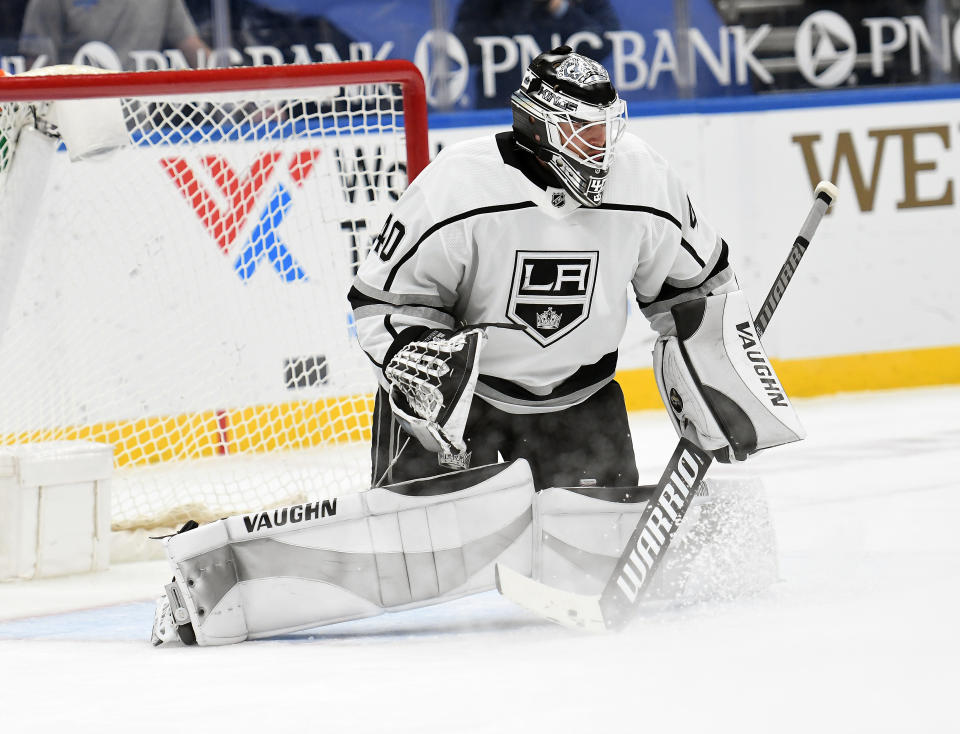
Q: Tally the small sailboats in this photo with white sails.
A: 0